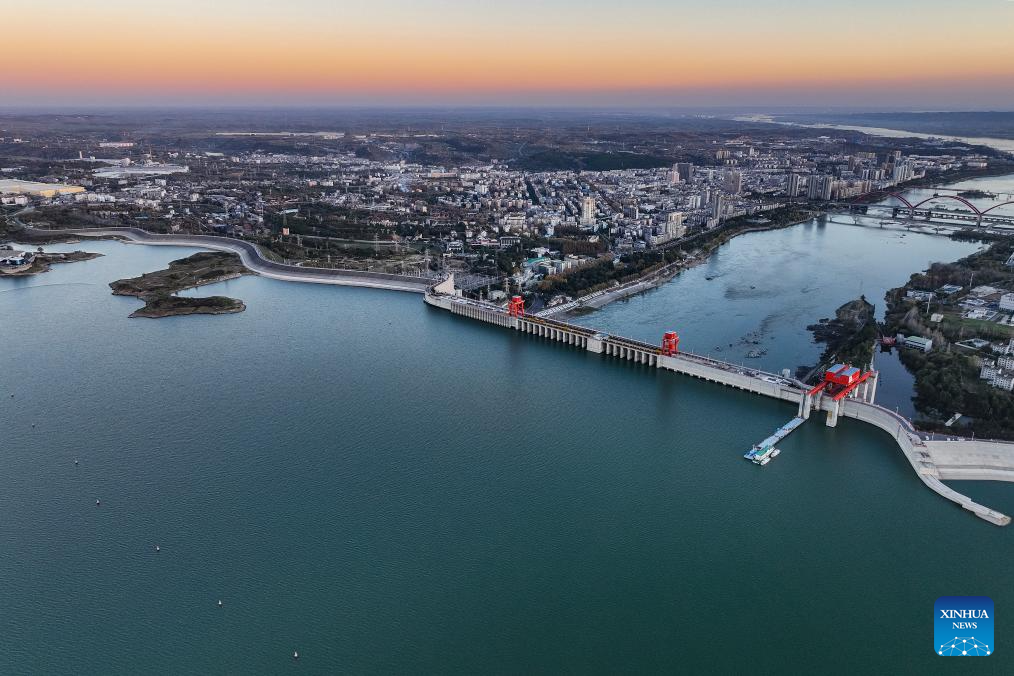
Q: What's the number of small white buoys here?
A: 7